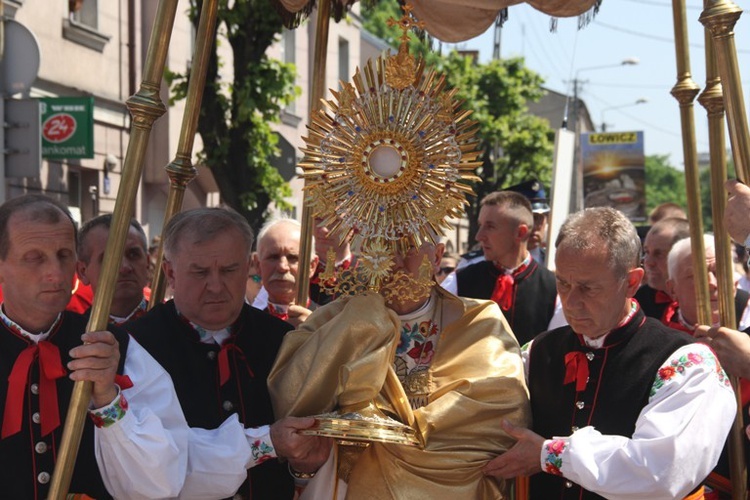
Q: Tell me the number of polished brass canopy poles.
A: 6